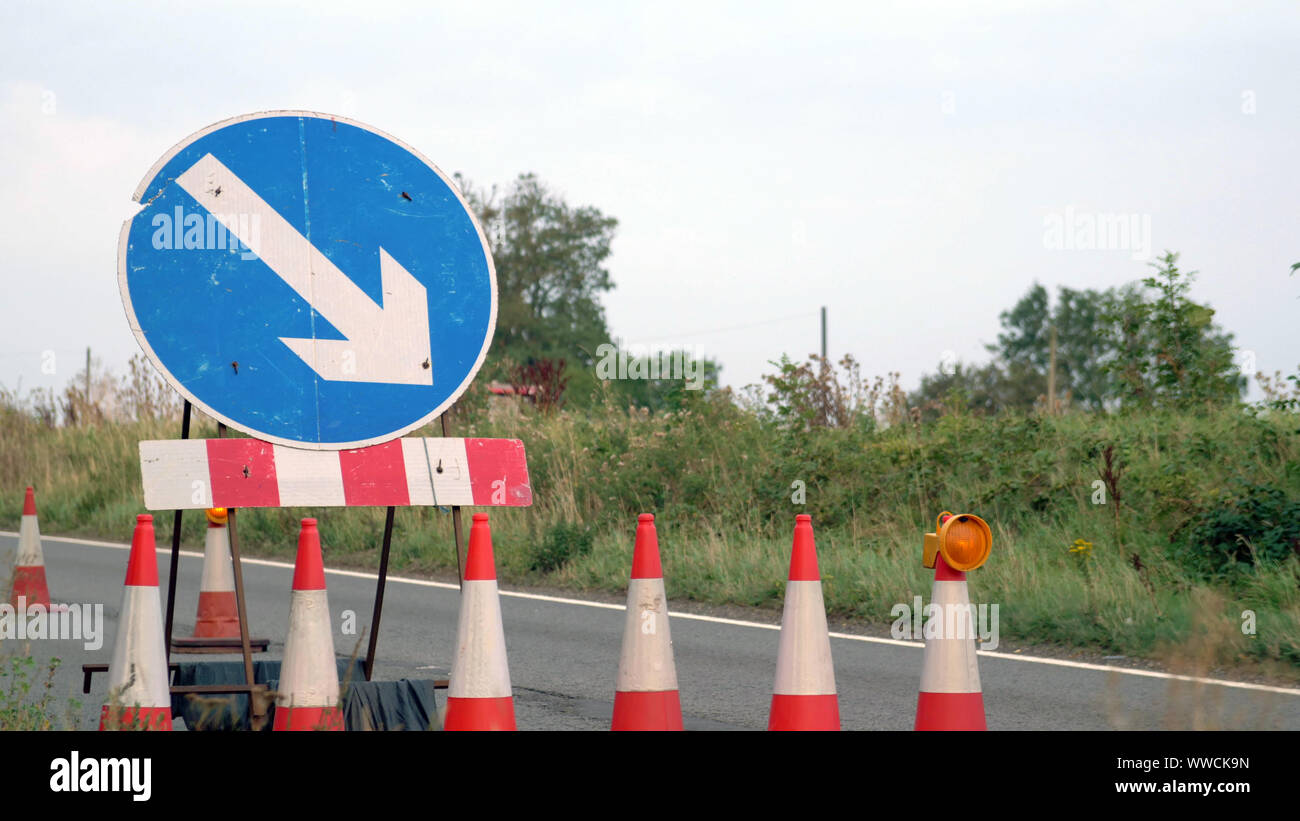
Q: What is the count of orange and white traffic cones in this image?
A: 8